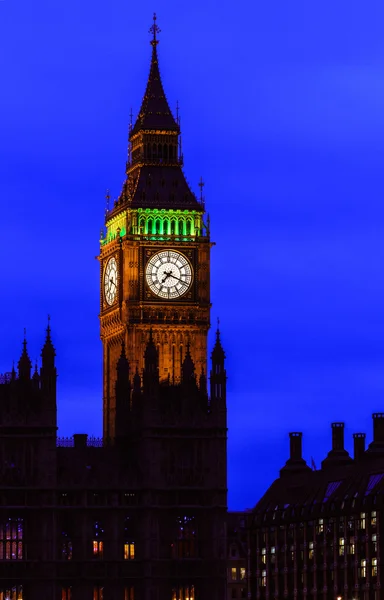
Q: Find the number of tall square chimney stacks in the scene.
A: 4